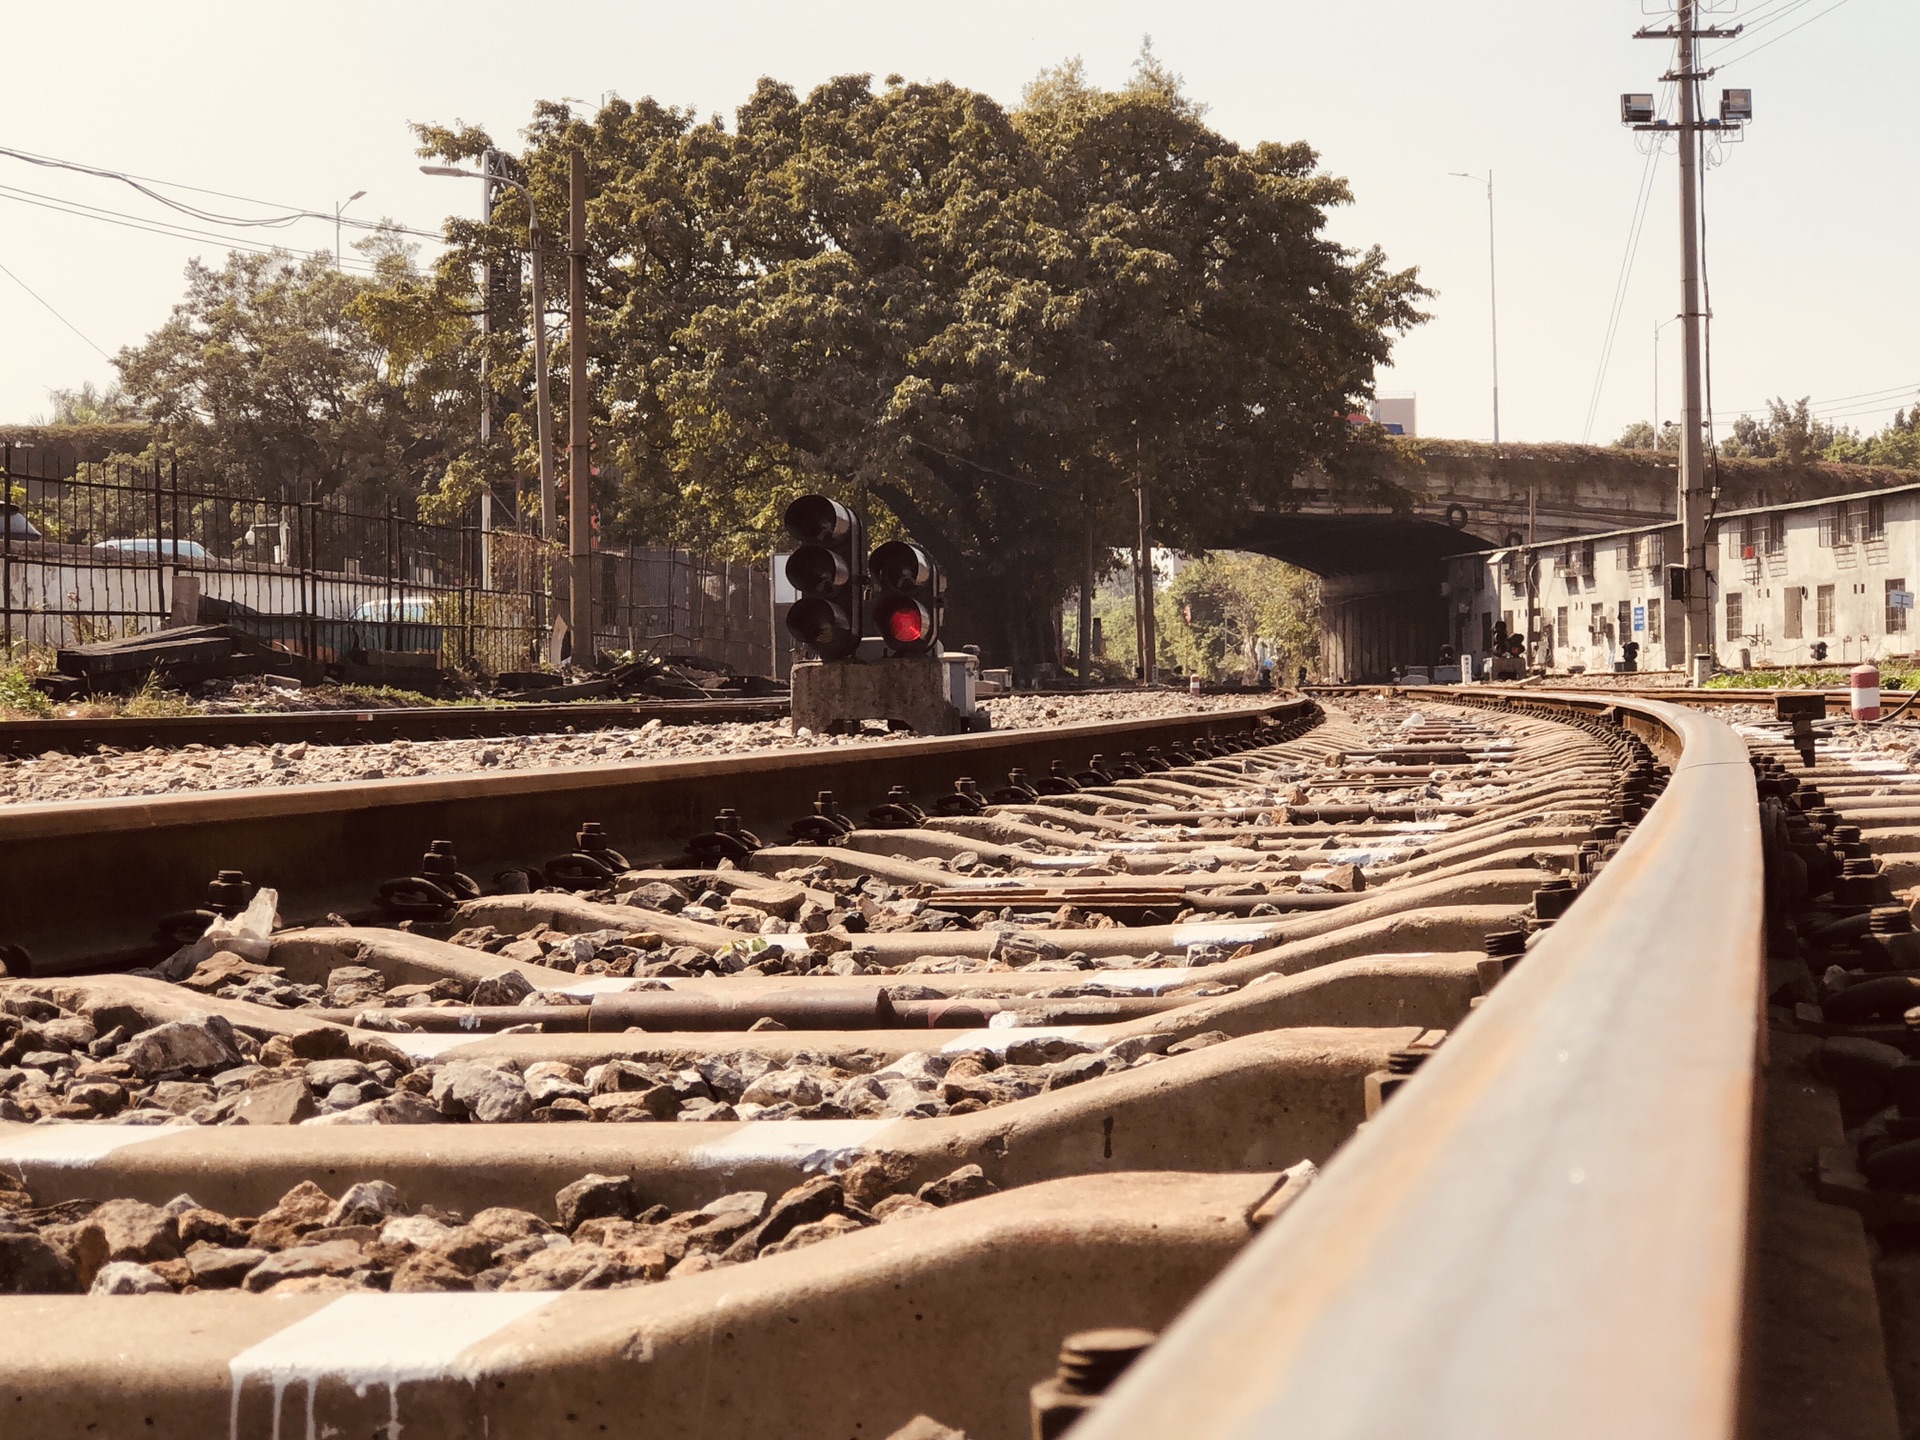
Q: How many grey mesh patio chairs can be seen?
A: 0